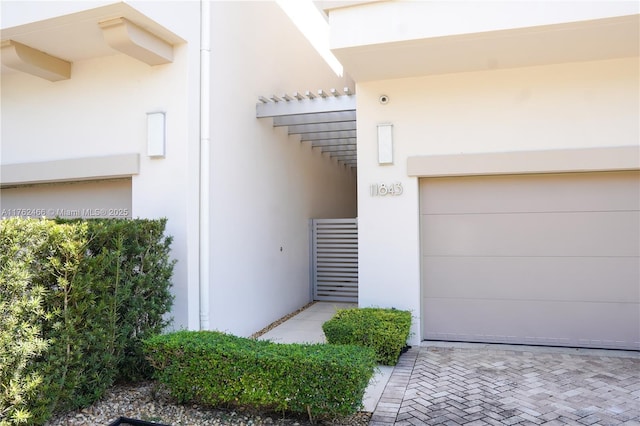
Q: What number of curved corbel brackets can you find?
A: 2